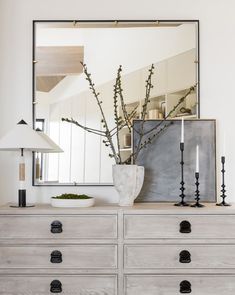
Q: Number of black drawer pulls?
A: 6